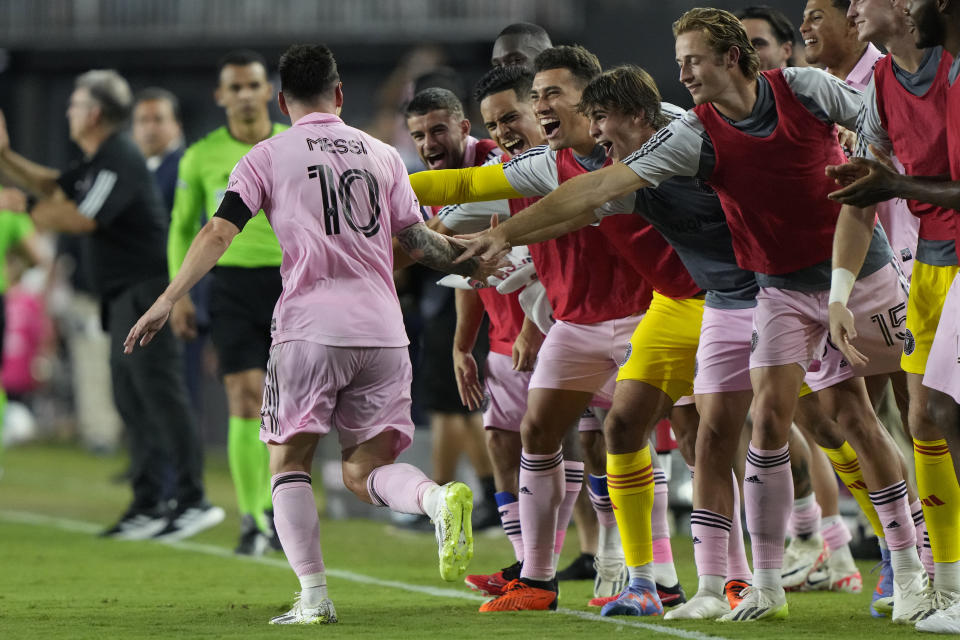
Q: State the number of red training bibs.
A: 6